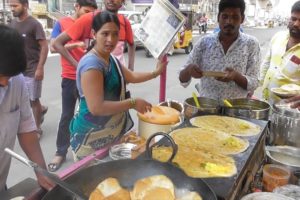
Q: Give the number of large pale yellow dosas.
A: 3